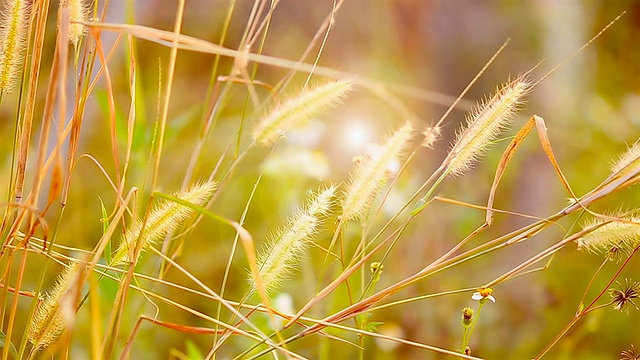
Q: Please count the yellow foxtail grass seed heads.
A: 10